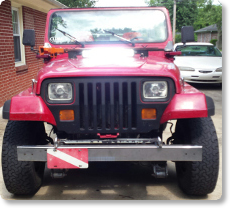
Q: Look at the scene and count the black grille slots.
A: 7